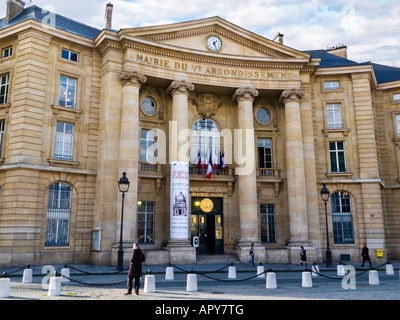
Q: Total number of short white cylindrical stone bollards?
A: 15